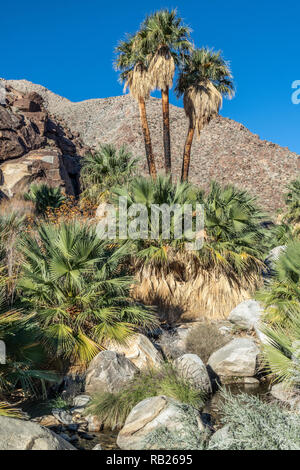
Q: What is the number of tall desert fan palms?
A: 3